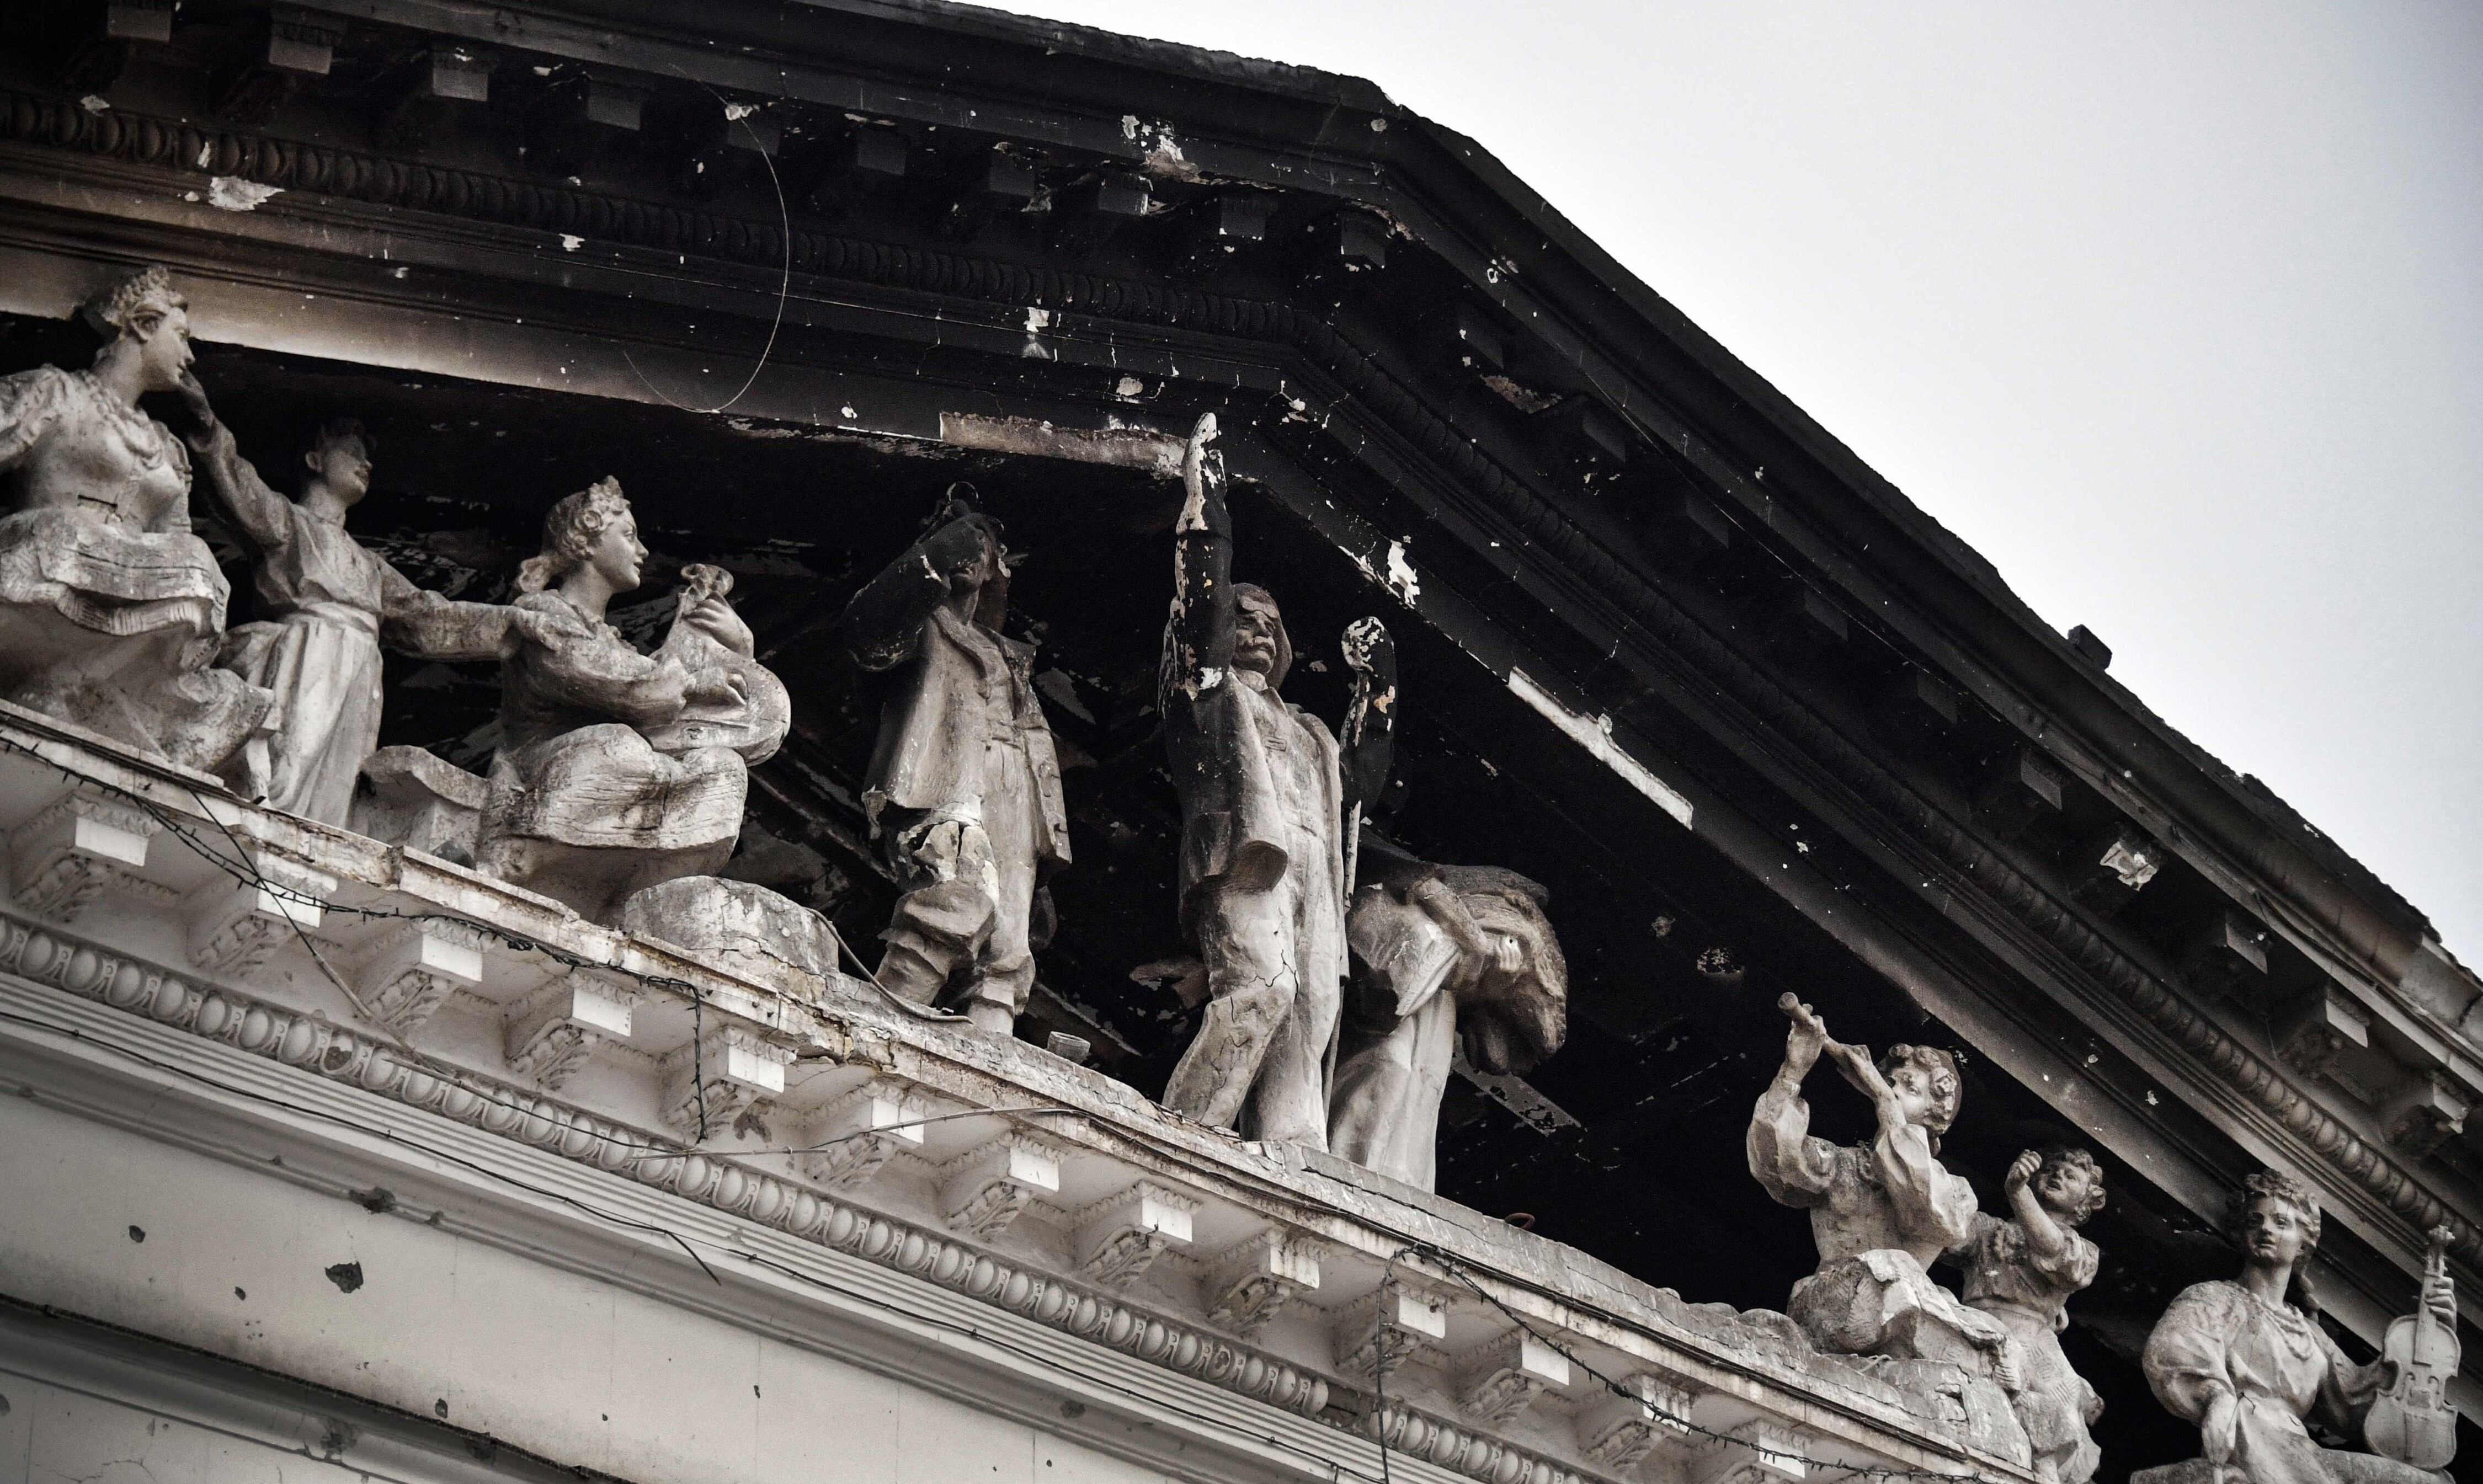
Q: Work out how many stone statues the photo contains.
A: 9